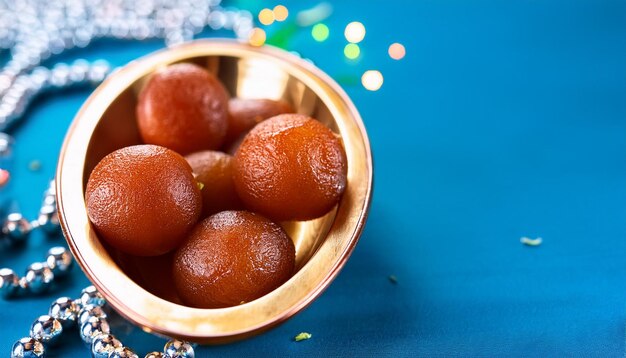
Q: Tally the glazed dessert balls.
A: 6